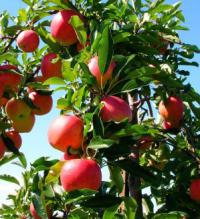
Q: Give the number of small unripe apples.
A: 2